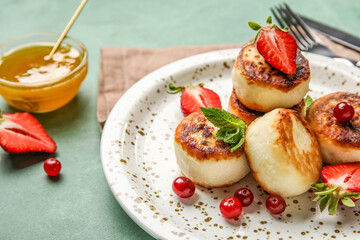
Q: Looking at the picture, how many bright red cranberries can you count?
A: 6